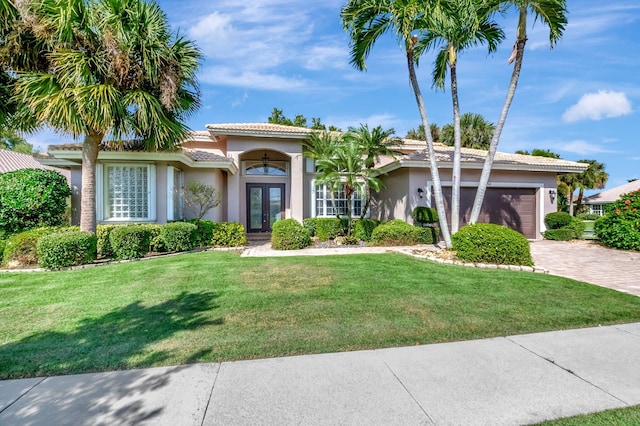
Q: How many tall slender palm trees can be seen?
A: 3